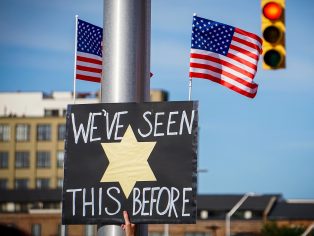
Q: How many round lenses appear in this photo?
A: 3